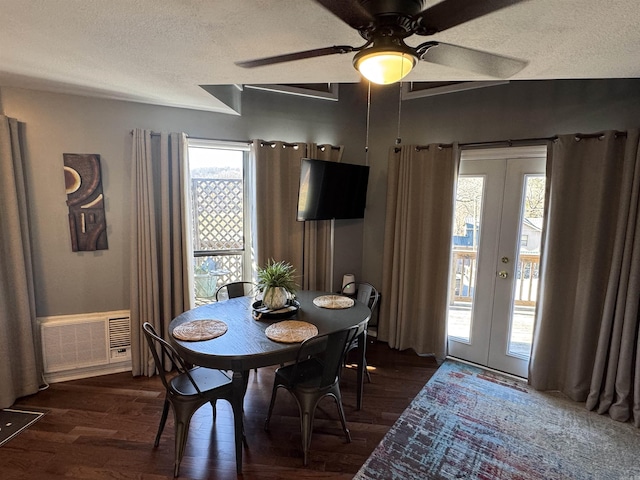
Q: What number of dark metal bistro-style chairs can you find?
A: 4